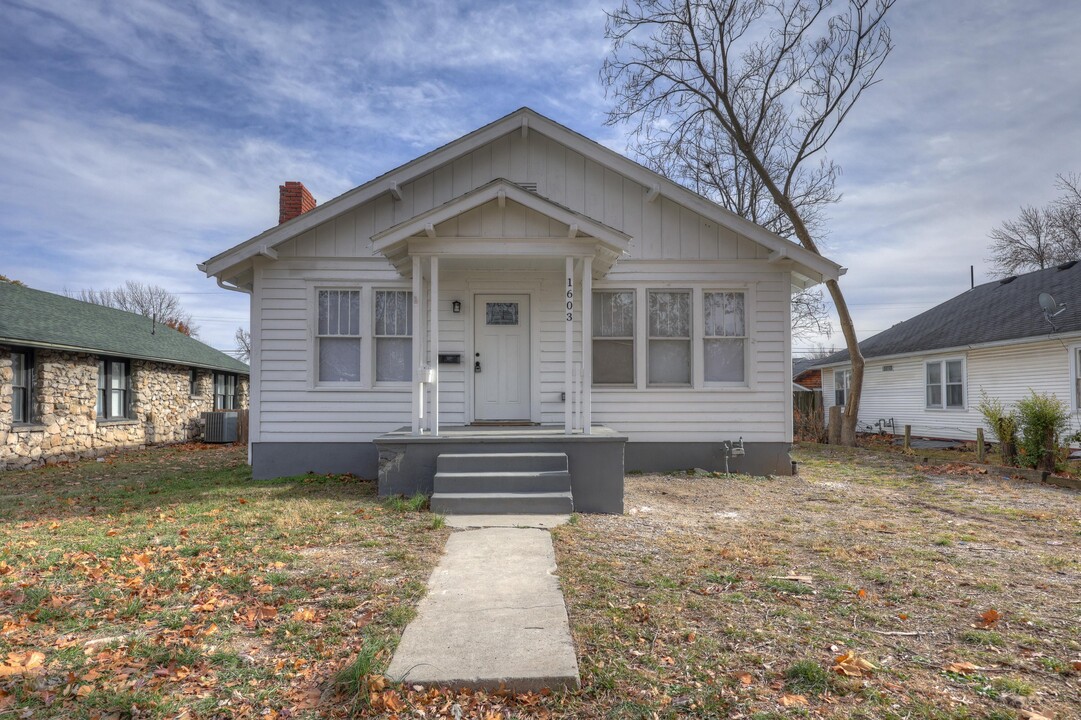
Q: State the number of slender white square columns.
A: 4